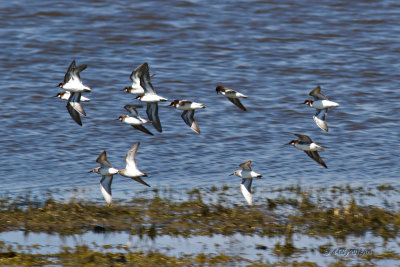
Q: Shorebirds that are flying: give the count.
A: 12